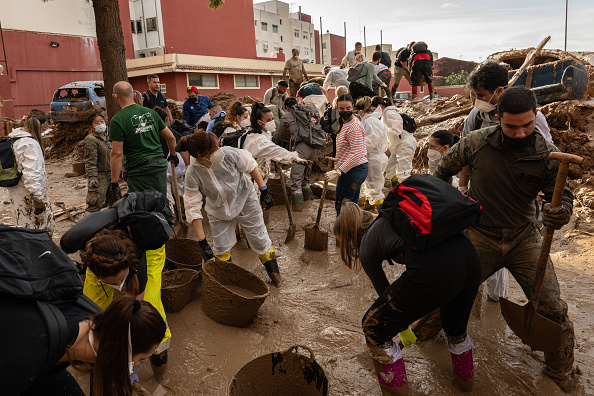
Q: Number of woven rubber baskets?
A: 4